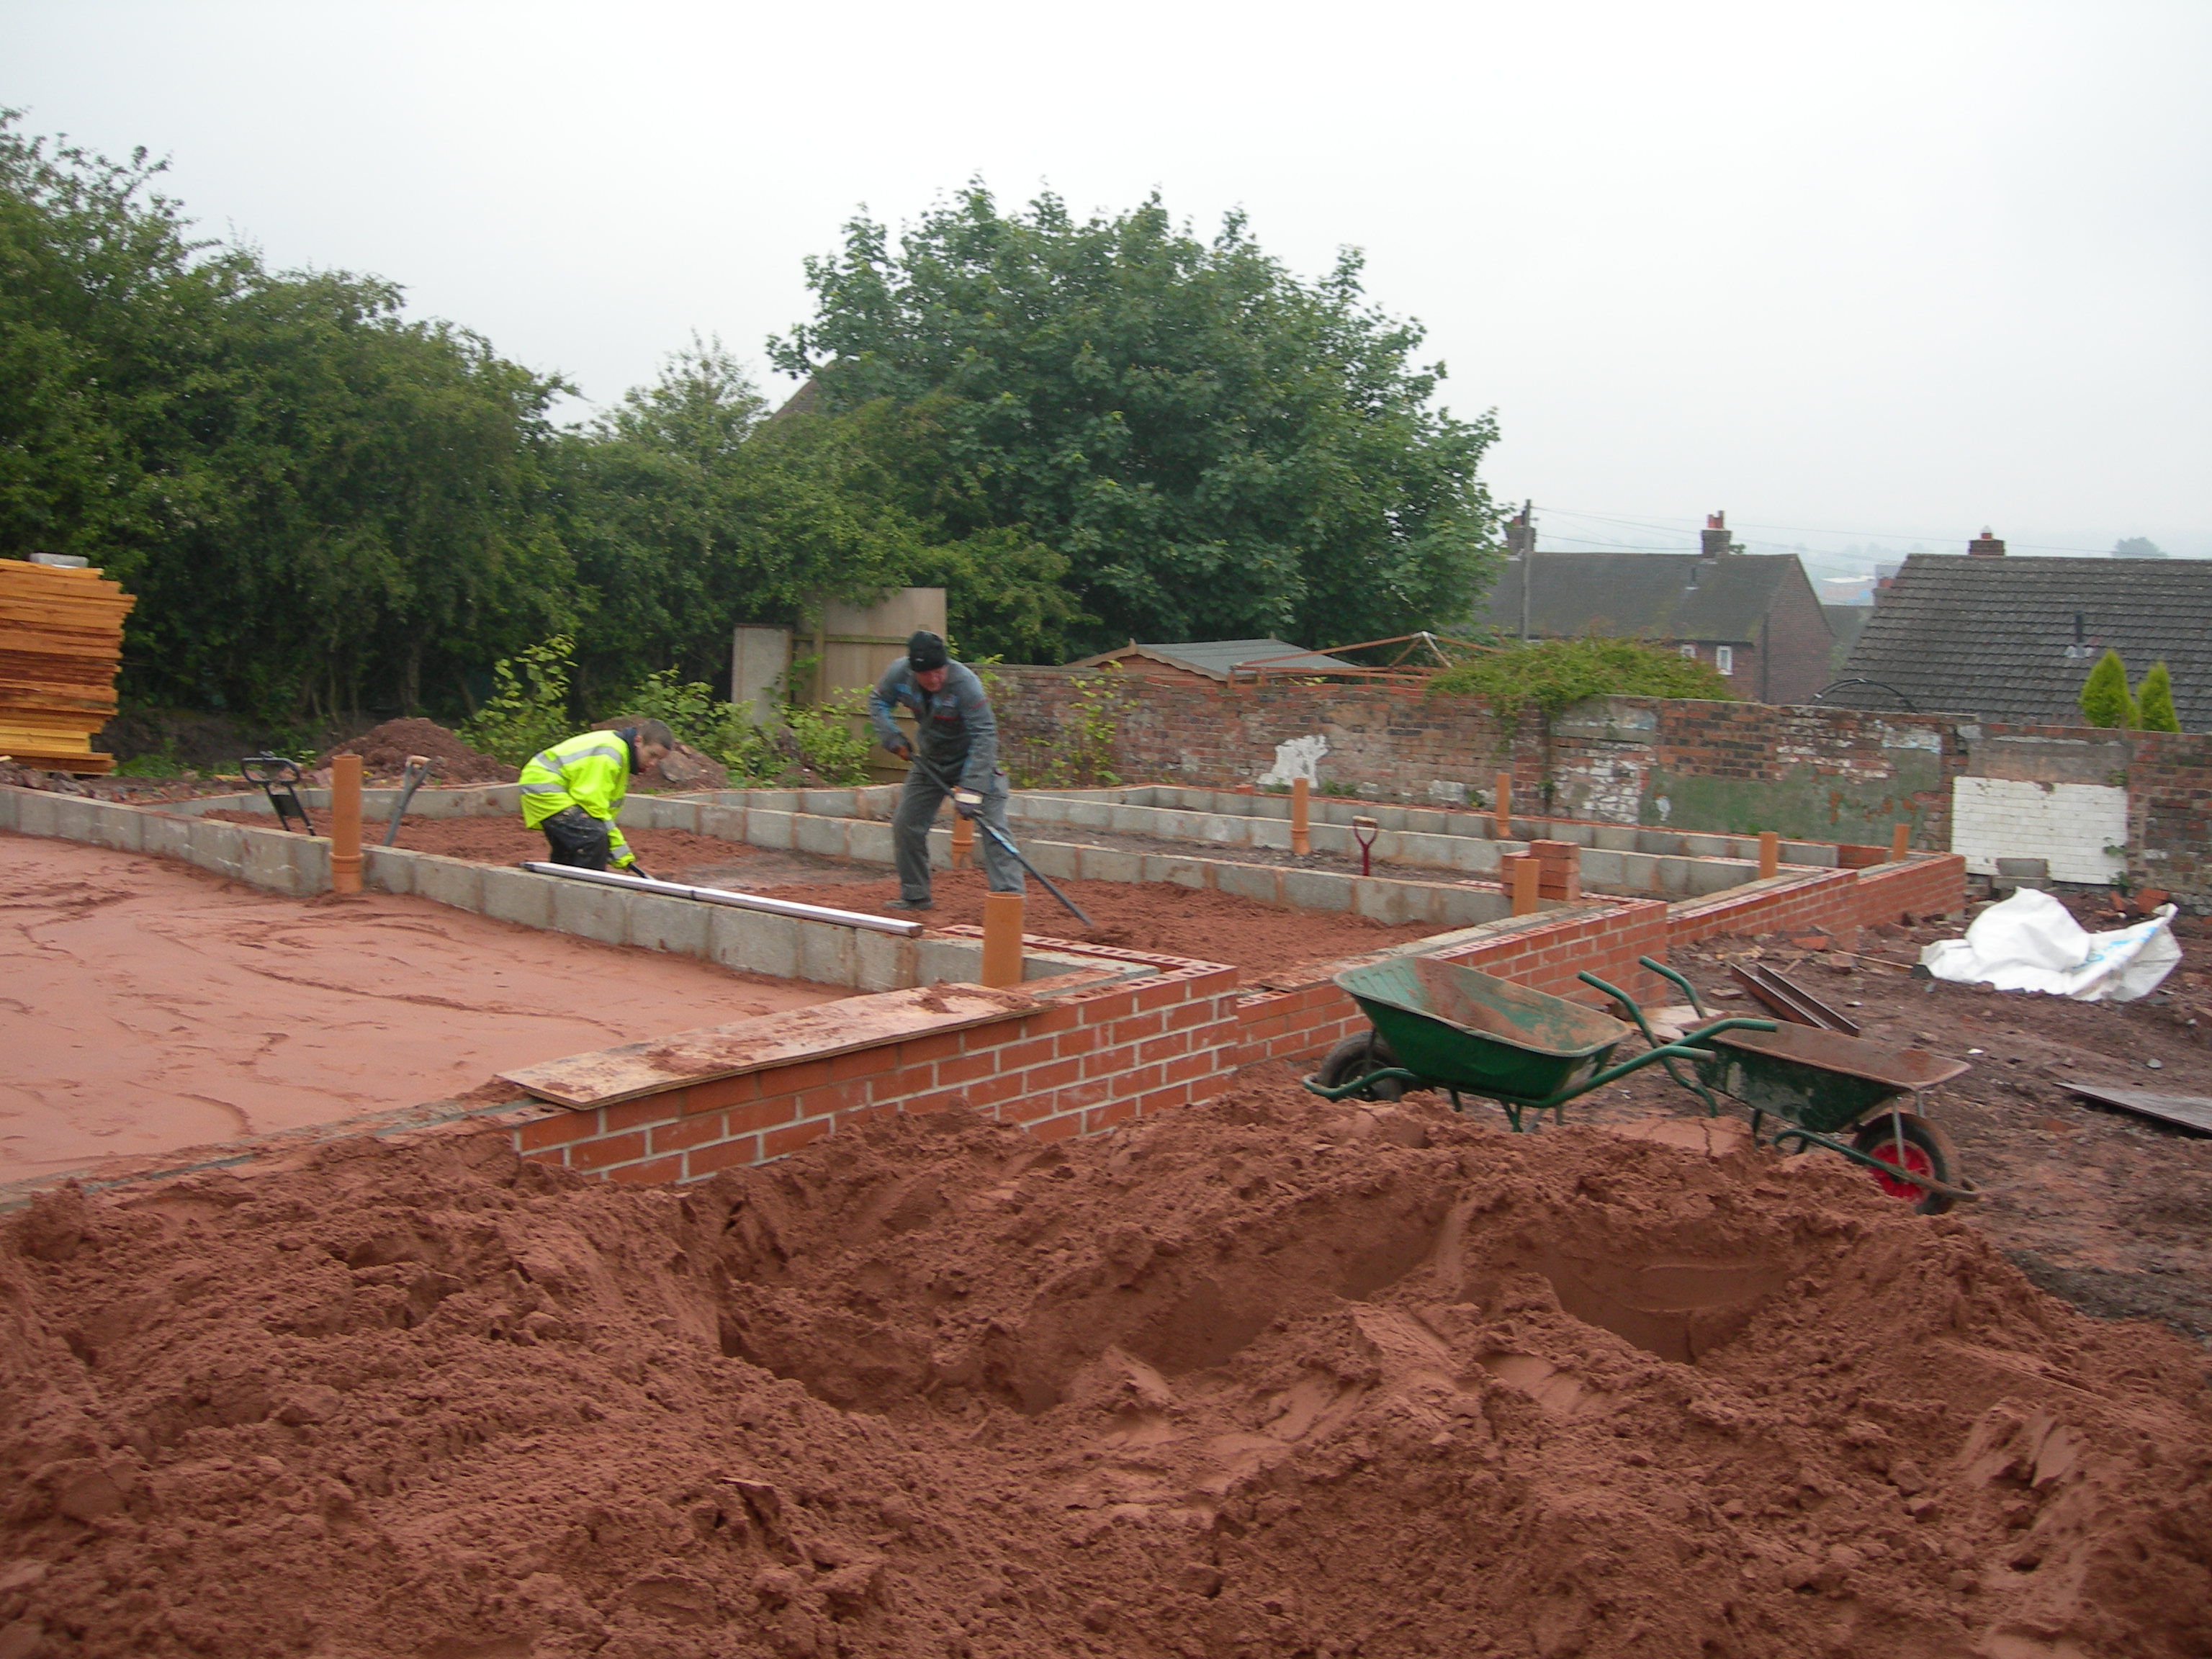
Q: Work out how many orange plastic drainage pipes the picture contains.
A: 8